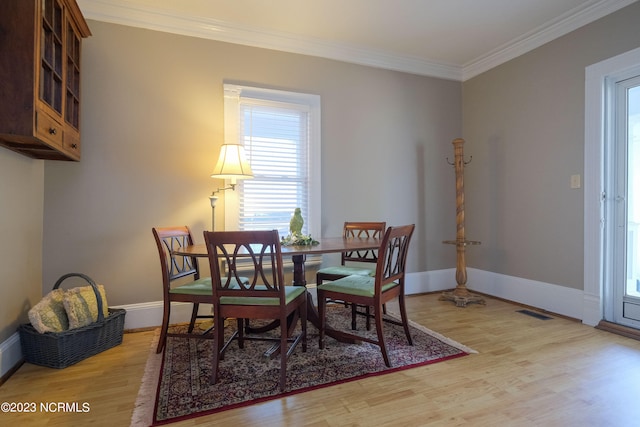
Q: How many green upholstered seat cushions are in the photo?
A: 4